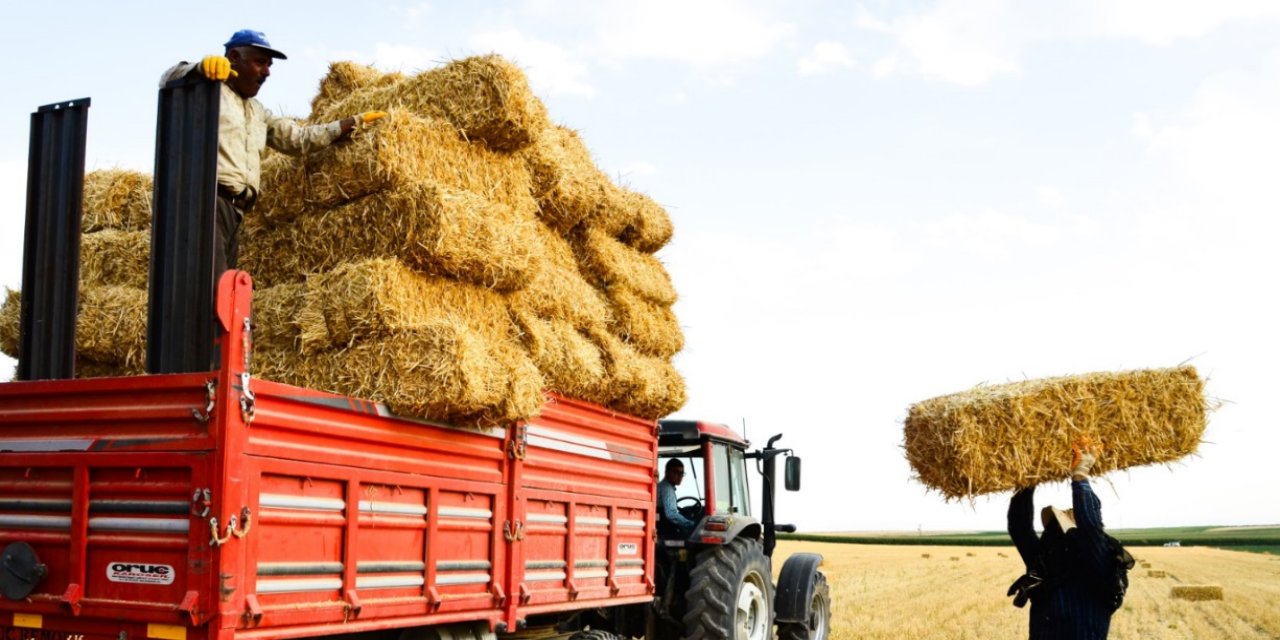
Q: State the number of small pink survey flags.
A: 0